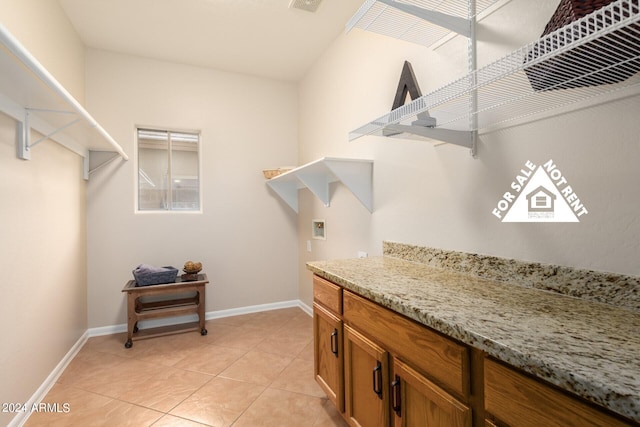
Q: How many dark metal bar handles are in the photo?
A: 3